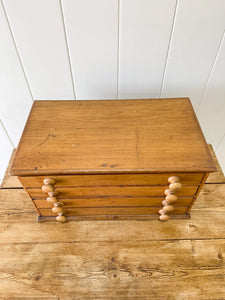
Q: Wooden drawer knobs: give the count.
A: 8